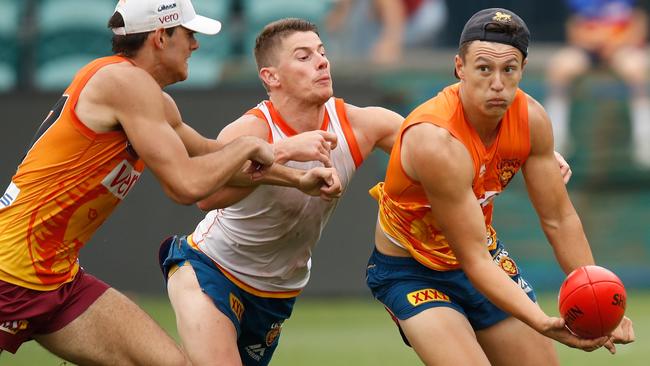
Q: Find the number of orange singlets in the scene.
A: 2